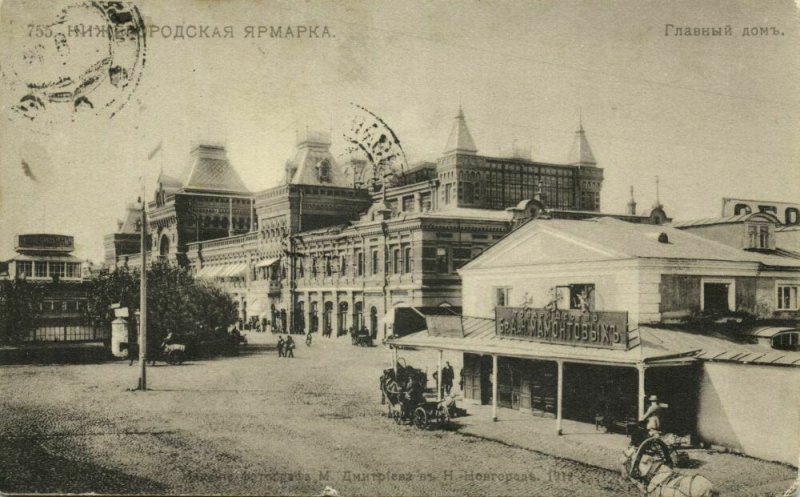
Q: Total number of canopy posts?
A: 5